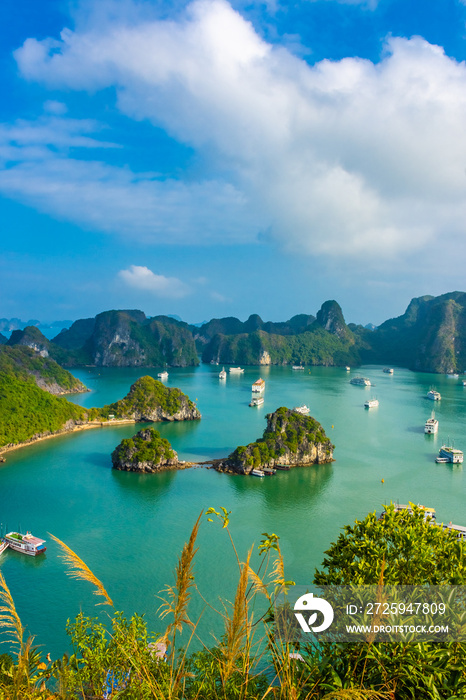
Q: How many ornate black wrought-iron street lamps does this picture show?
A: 0